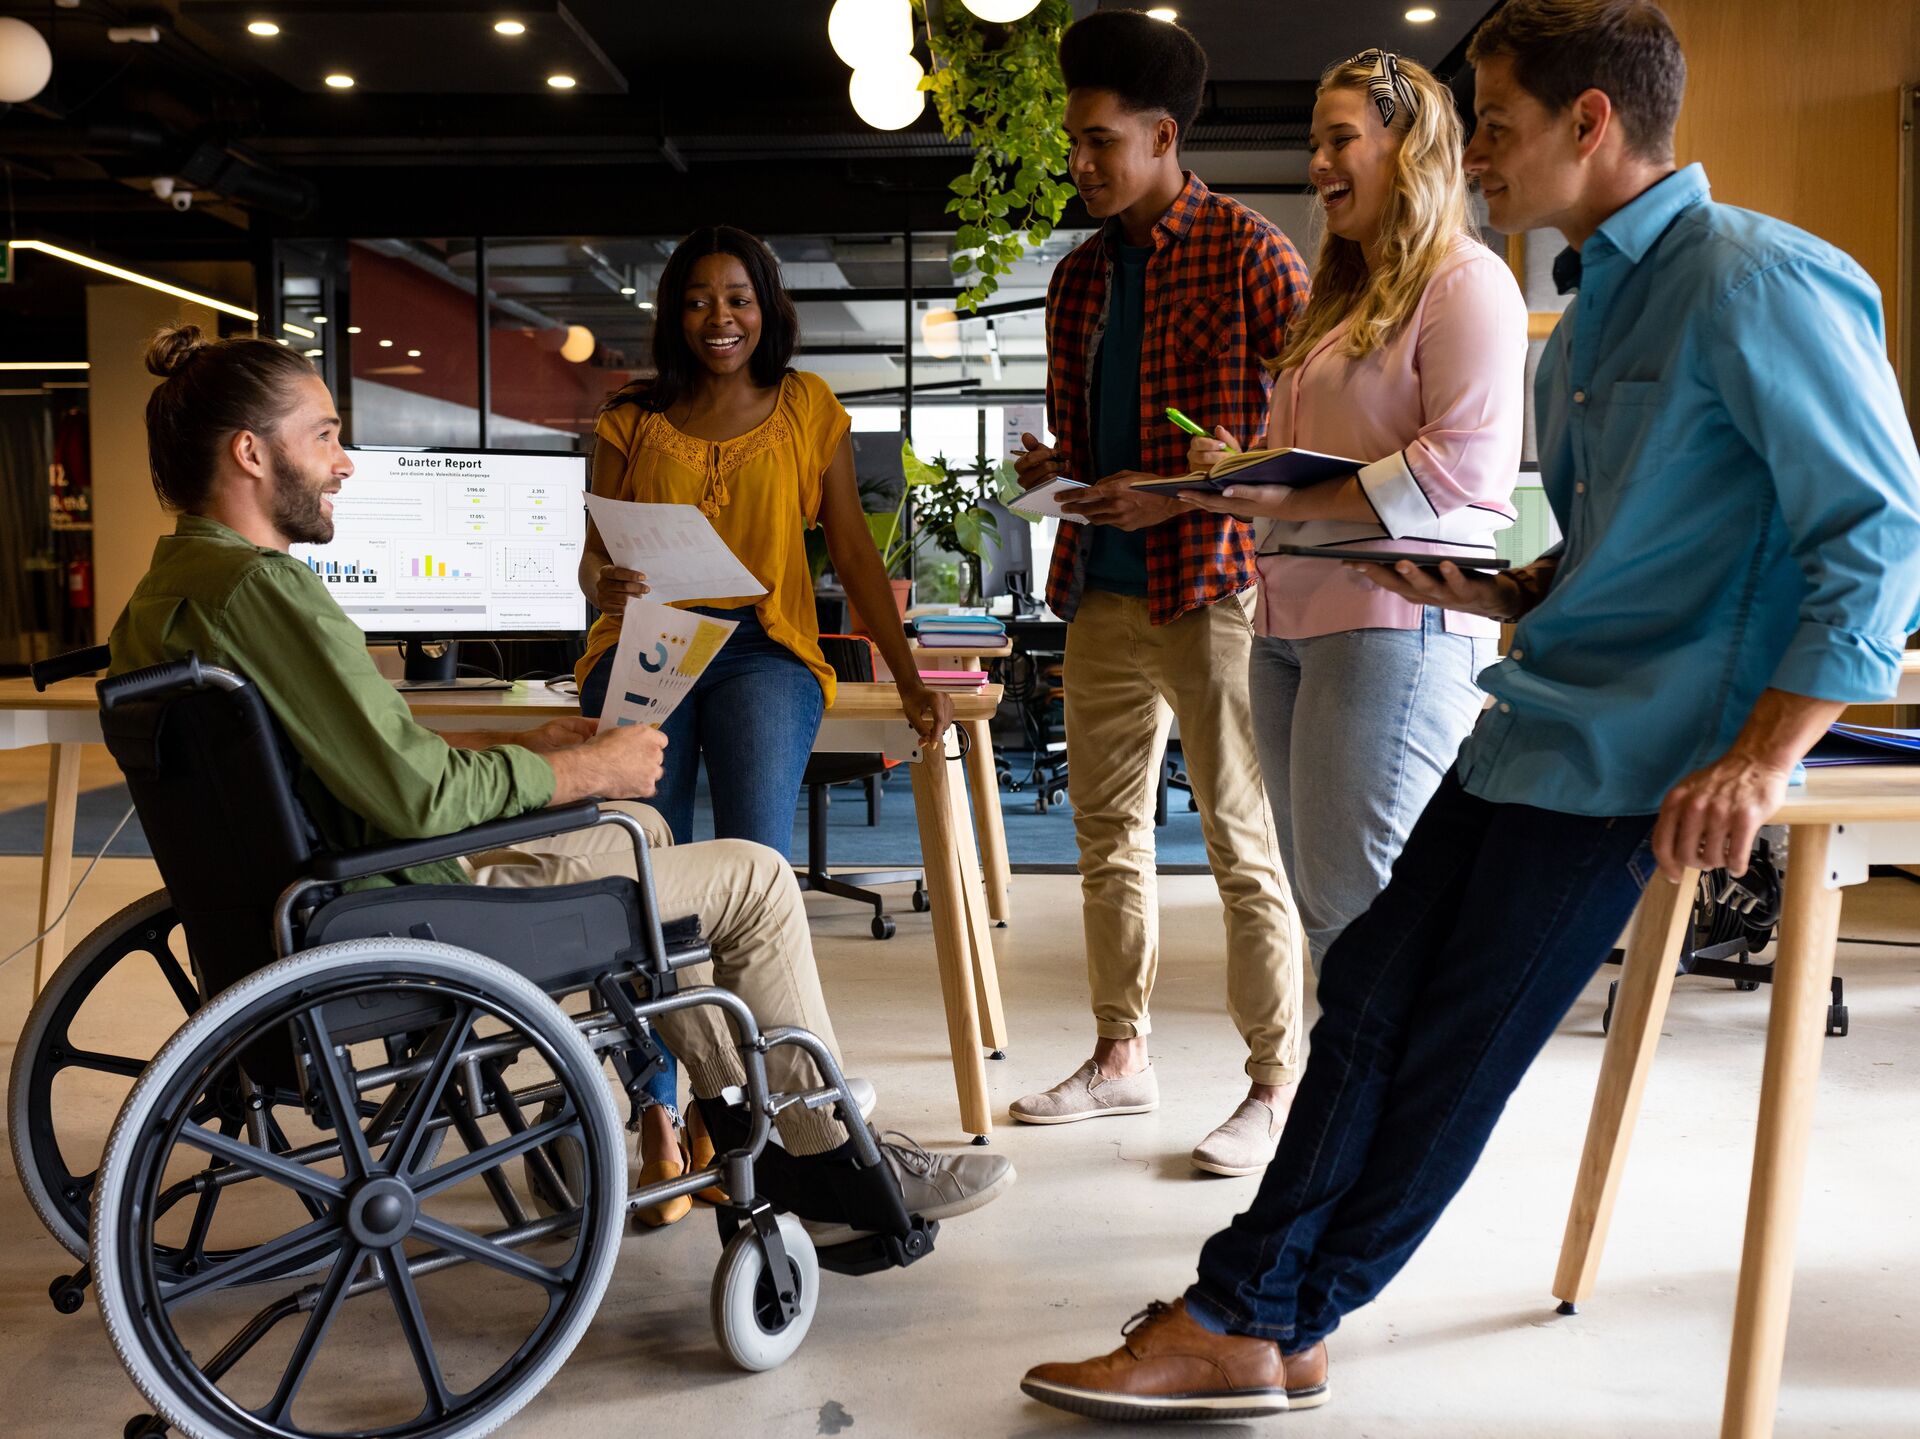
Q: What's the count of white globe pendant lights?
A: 4